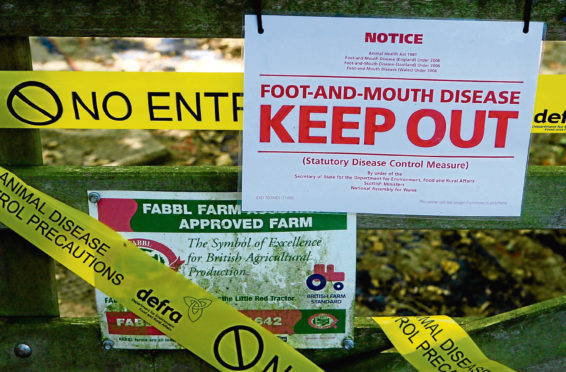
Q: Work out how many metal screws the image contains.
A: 4